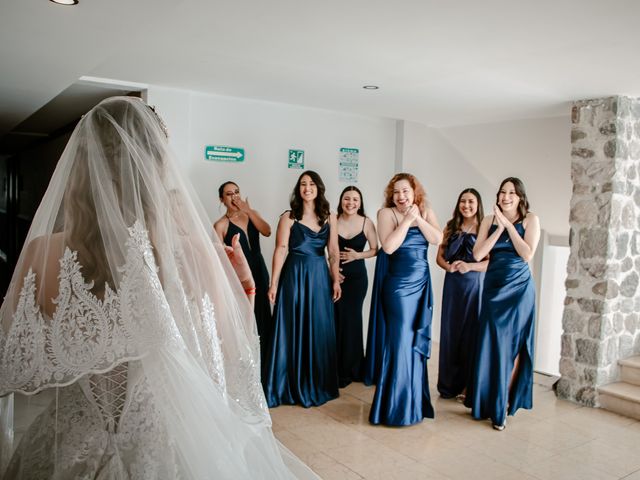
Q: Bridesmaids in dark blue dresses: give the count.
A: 6